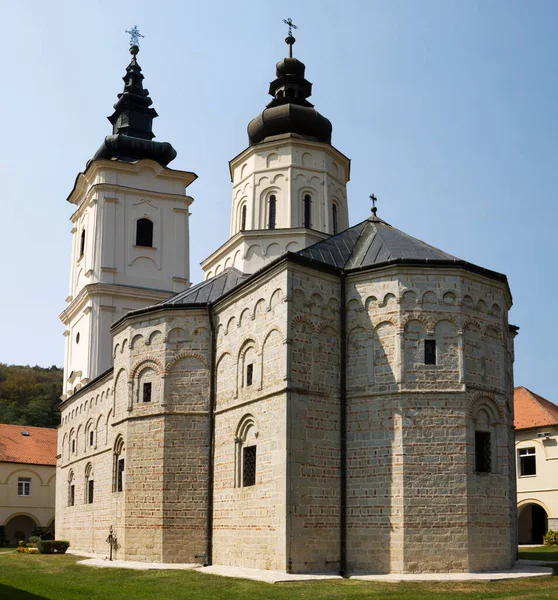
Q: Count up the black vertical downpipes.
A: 2